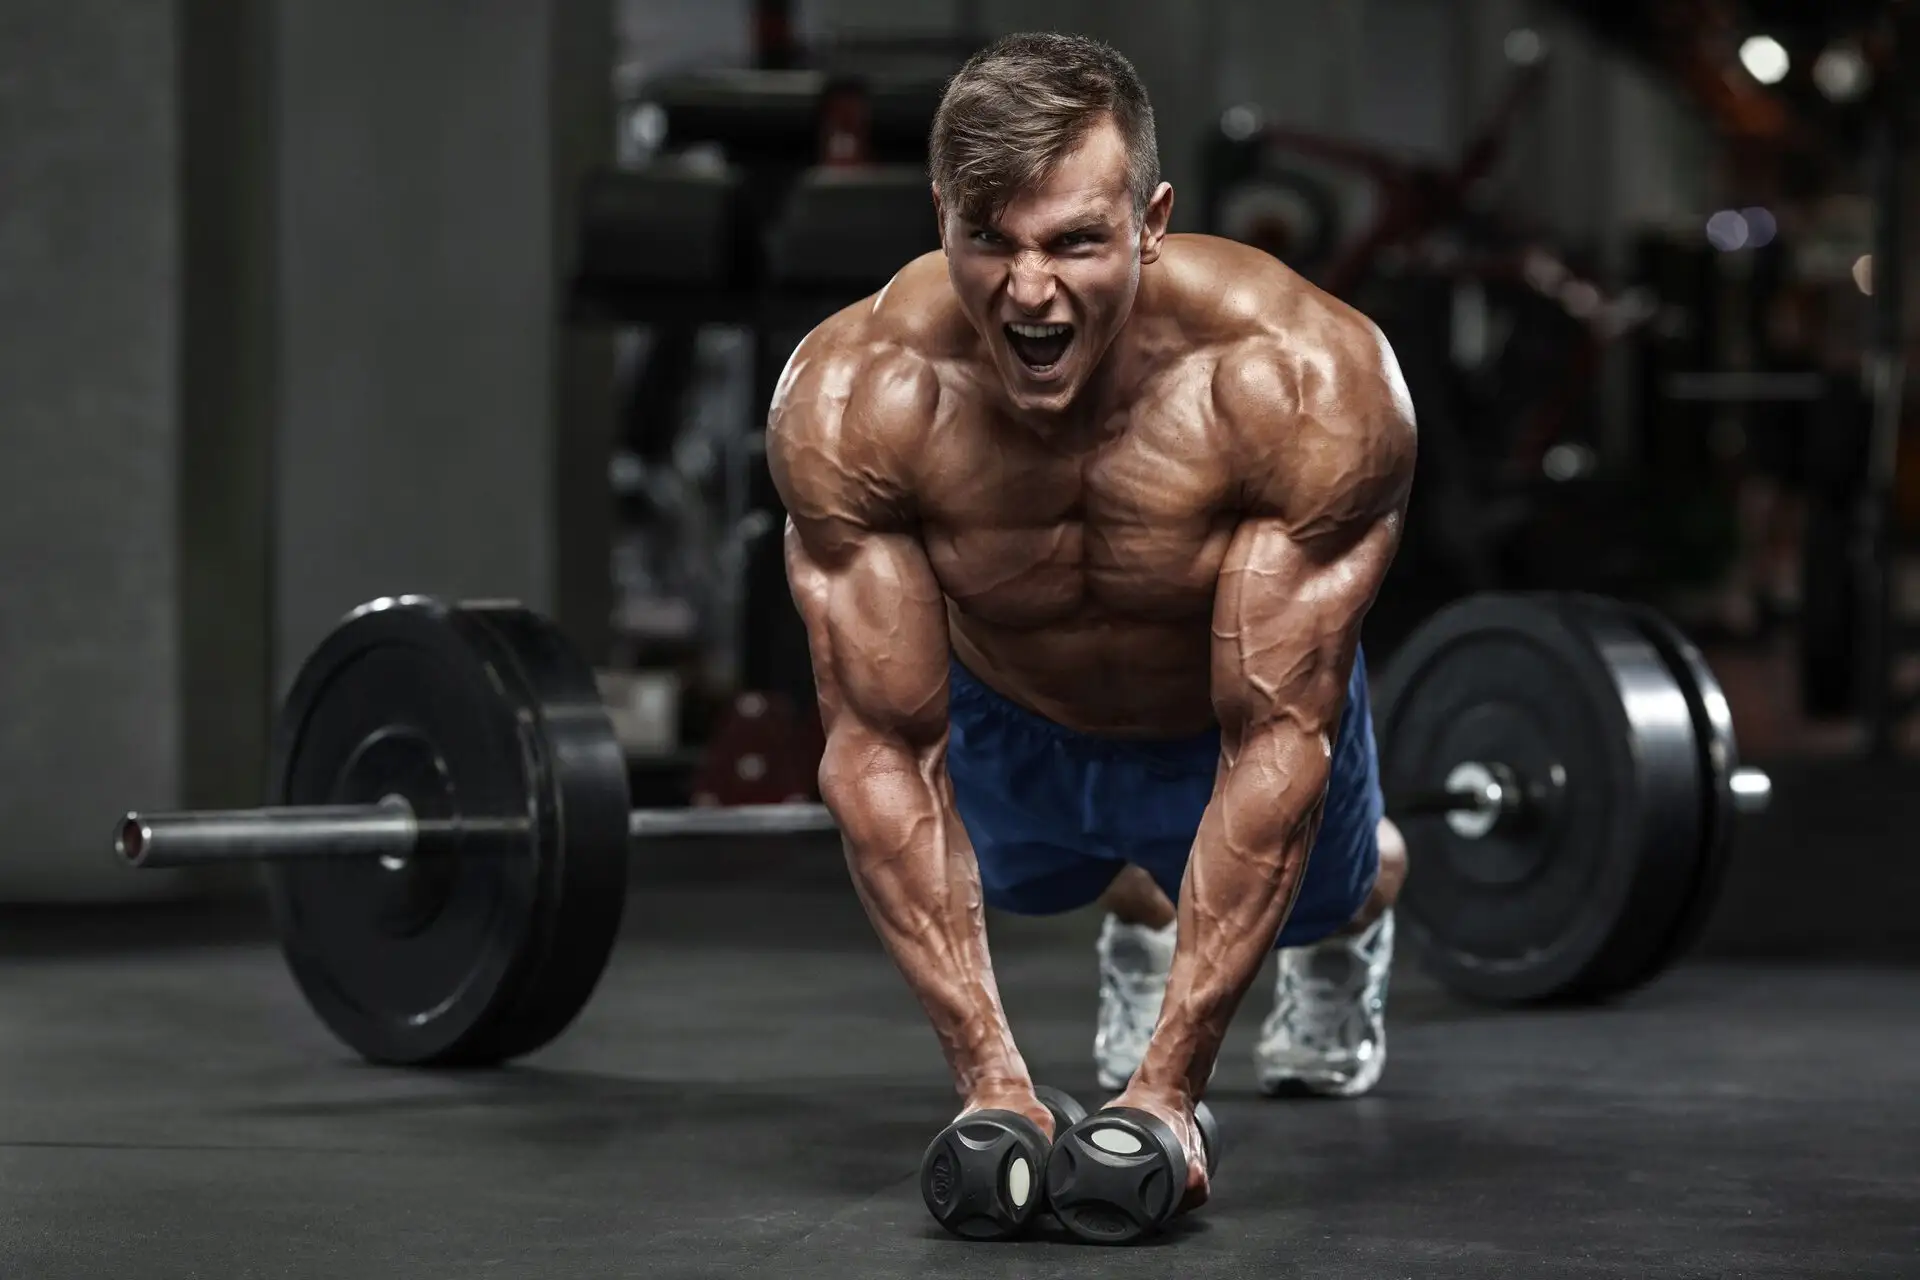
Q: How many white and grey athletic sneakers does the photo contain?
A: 2